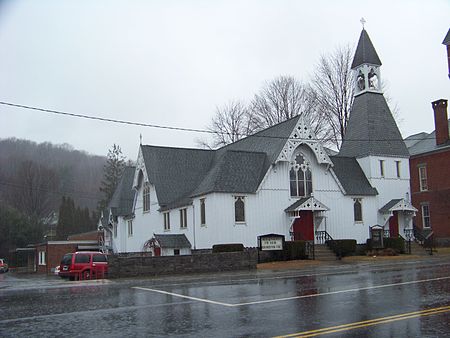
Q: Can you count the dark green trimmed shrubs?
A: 4